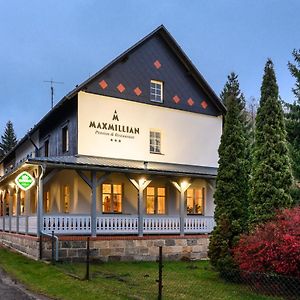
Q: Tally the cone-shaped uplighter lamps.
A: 2